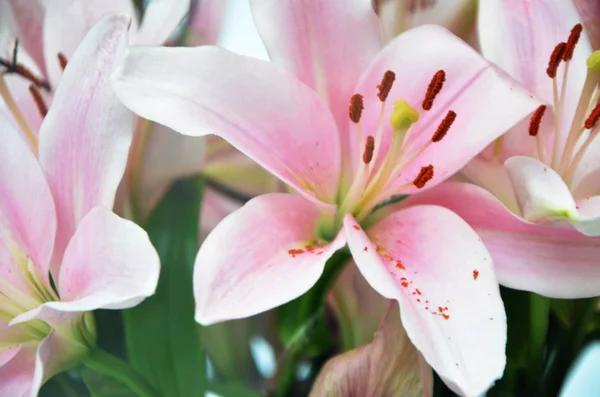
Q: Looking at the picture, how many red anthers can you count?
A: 13